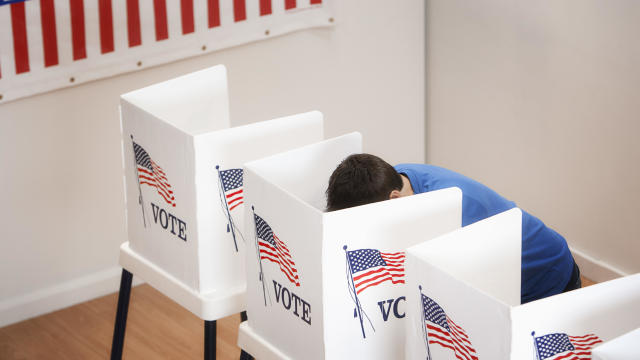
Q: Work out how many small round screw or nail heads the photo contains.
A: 6